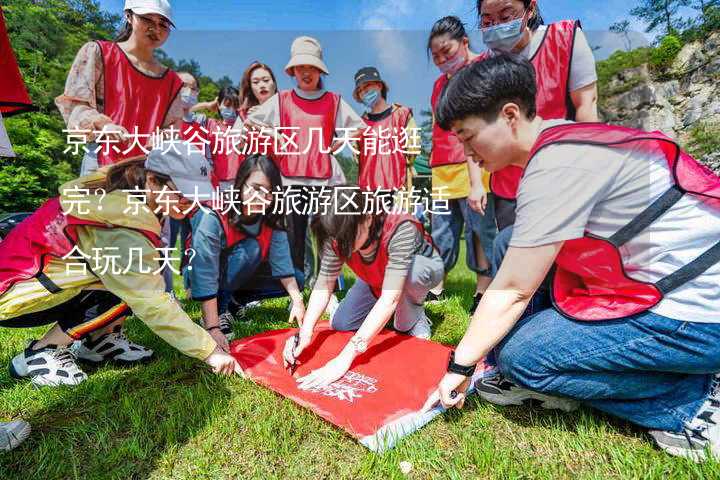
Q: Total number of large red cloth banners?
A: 1